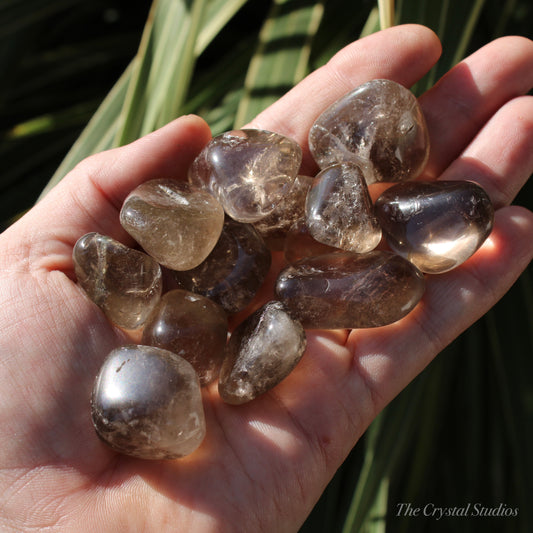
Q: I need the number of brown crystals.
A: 13